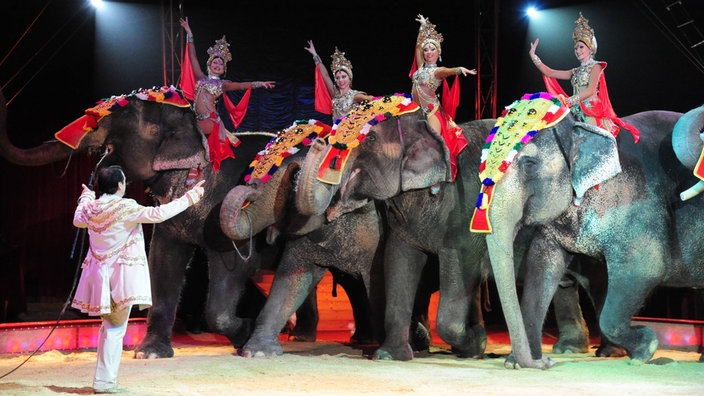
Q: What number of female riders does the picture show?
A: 4